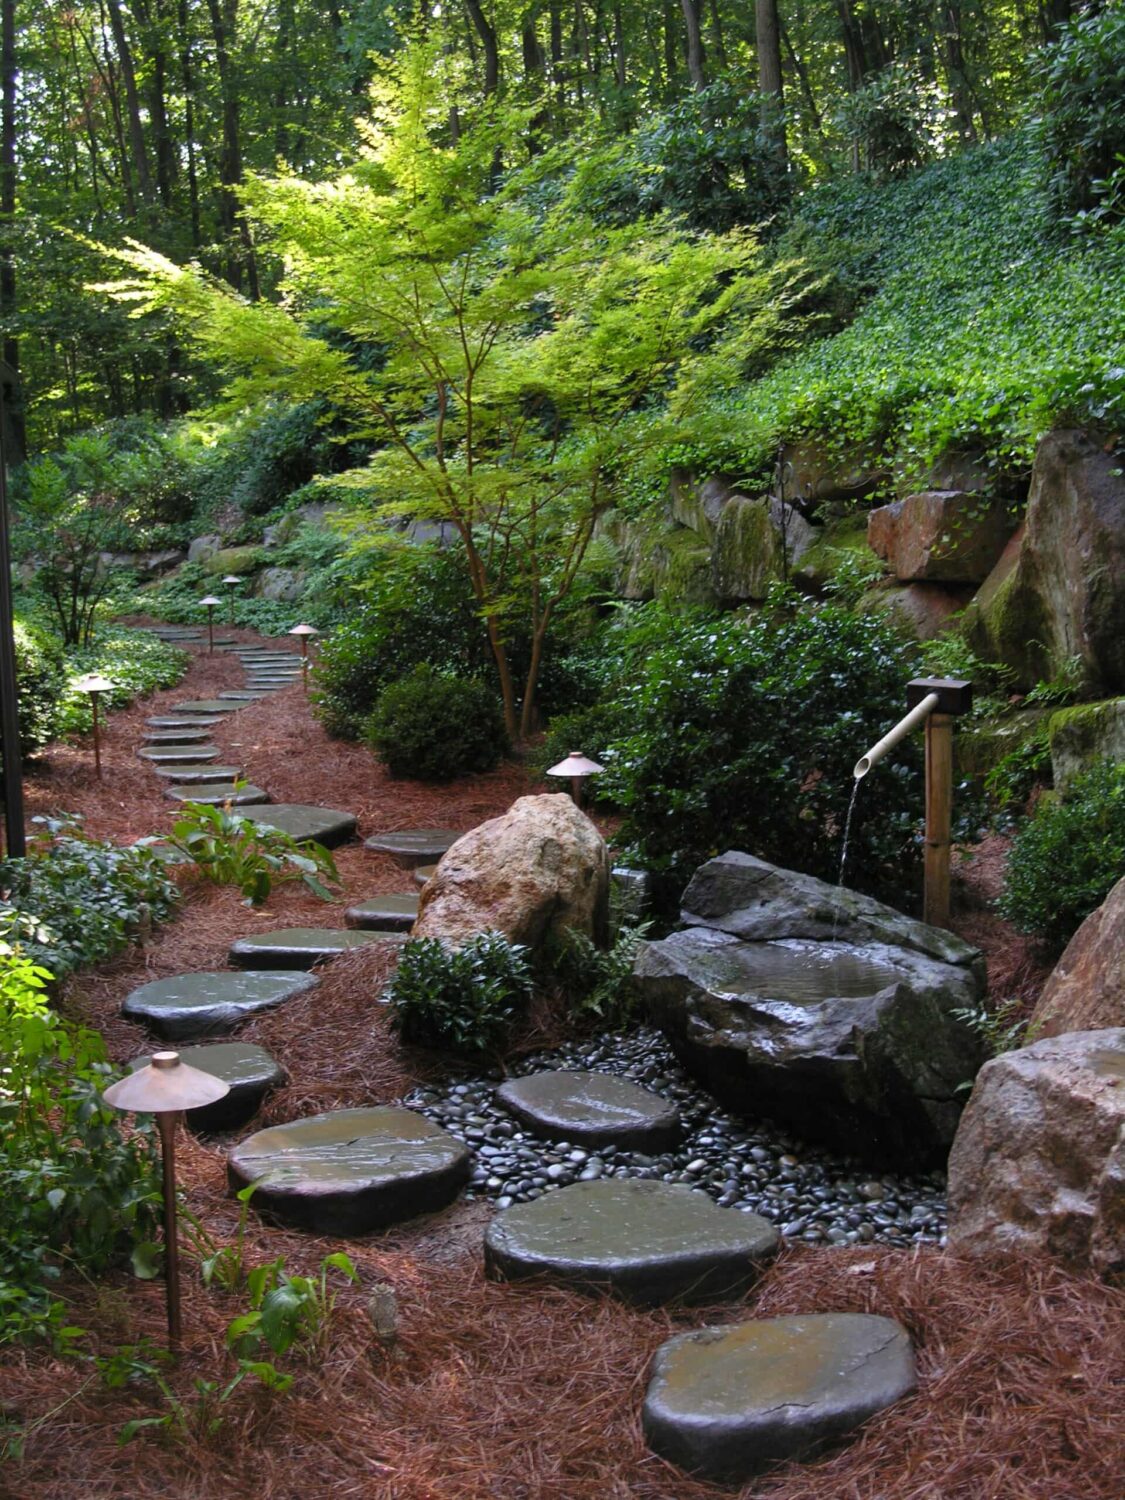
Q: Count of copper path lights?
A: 6